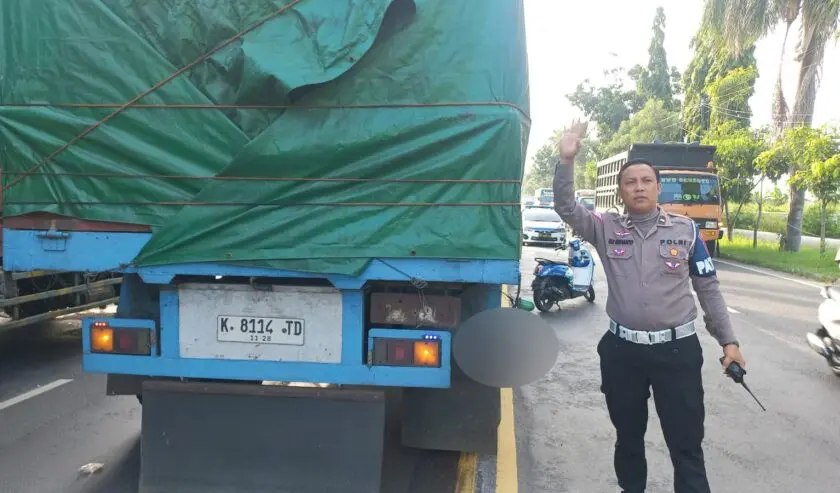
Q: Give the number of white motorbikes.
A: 1